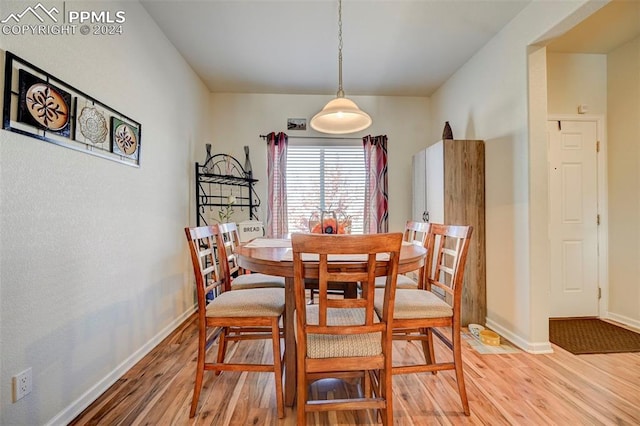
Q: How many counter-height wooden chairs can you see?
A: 5